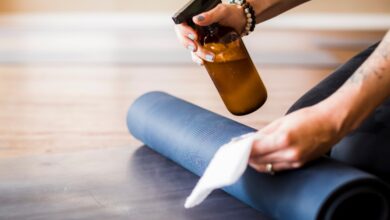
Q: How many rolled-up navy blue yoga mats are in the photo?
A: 1